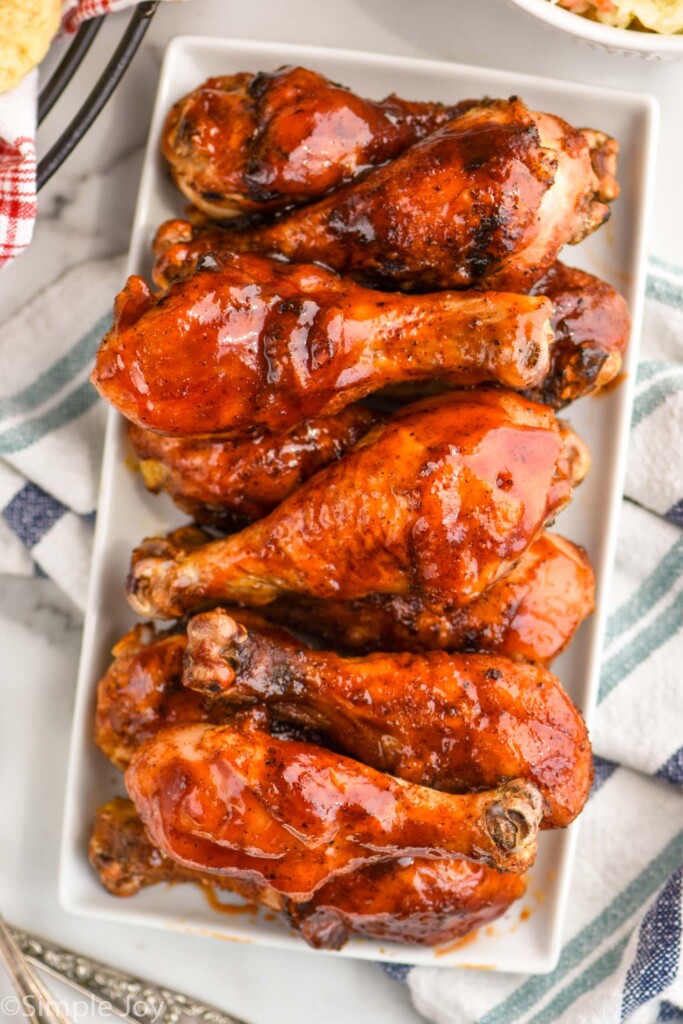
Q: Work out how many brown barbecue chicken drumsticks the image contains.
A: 11